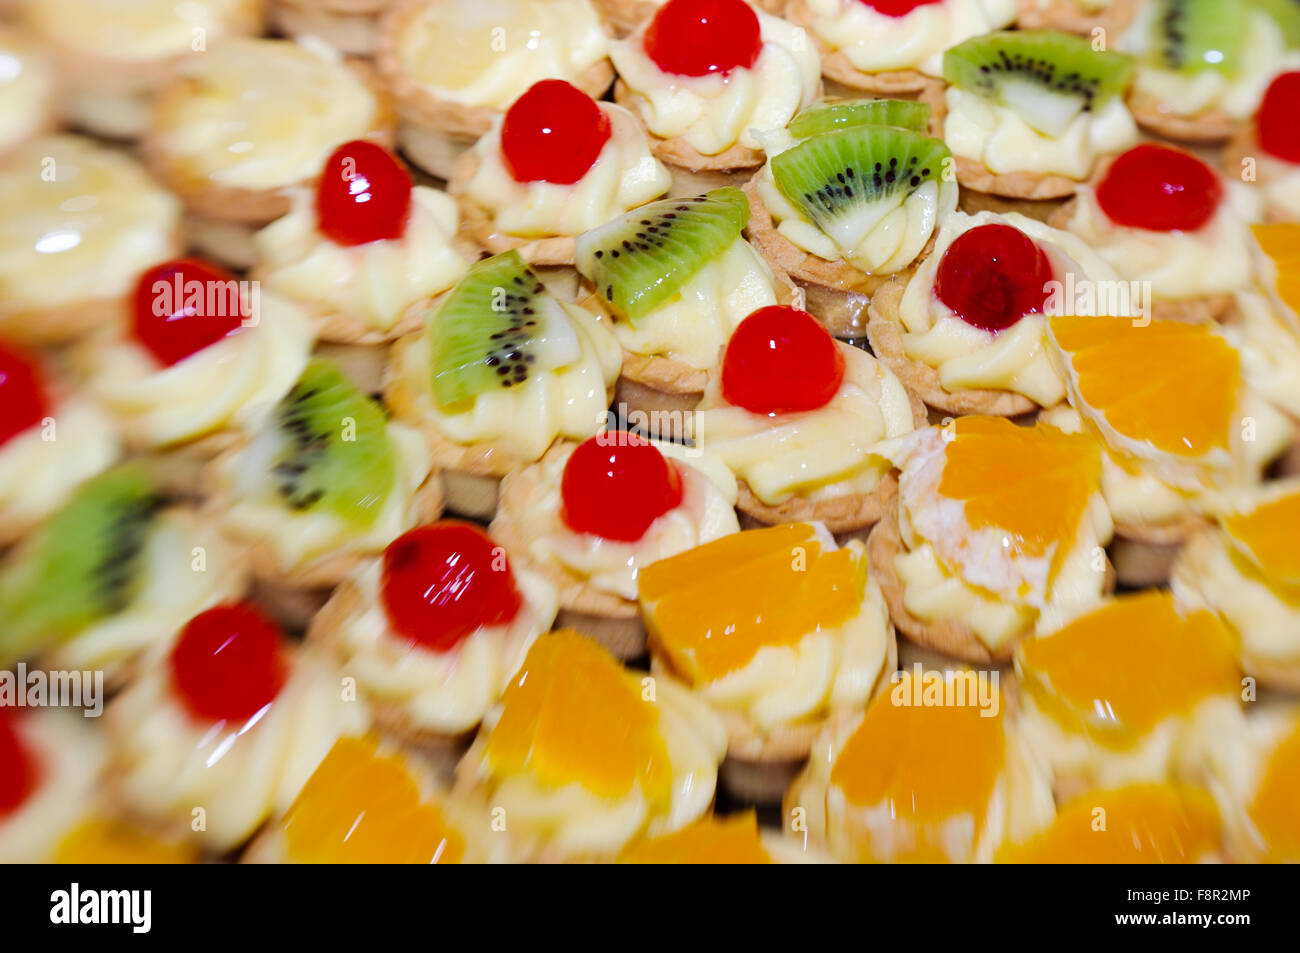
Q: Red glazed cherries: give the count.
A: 14